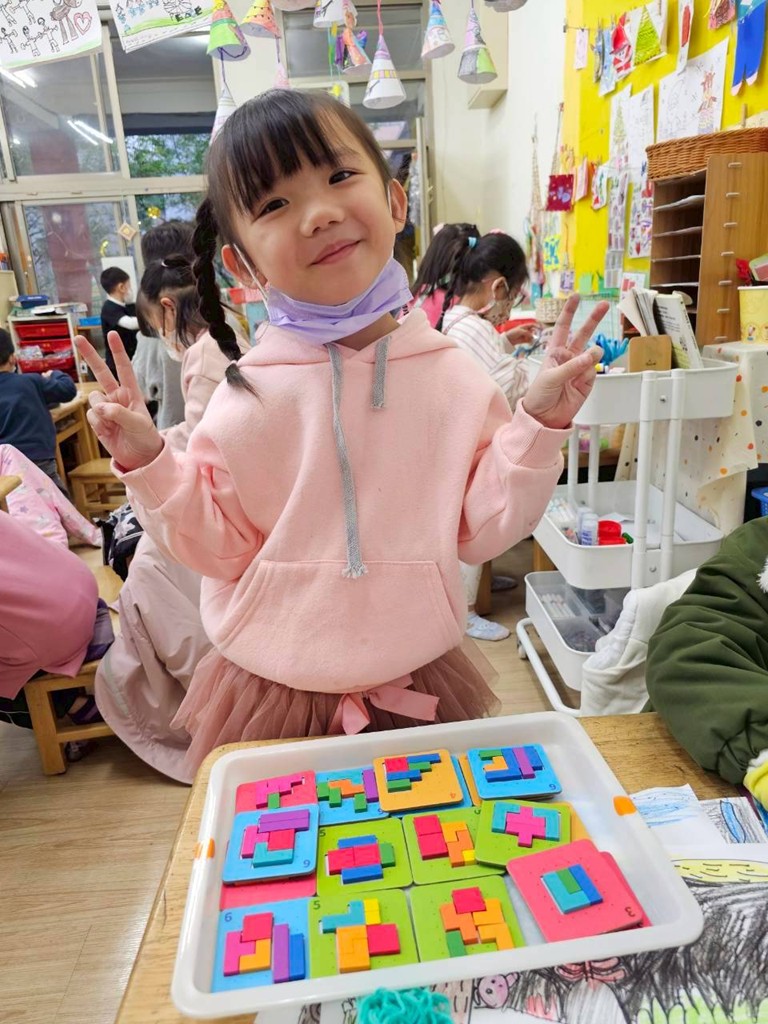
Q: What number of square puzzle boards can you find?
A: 12